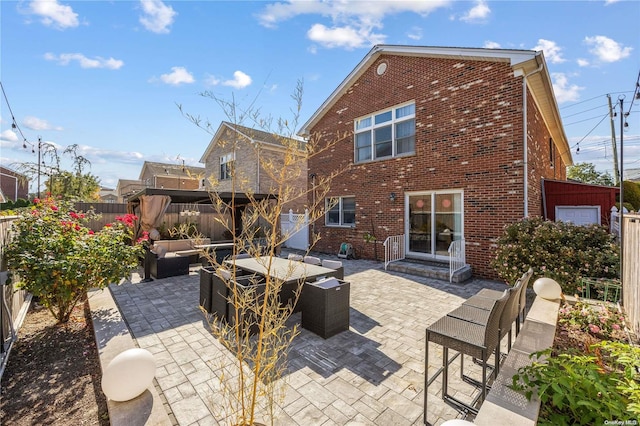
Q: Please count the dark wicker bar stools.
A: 4